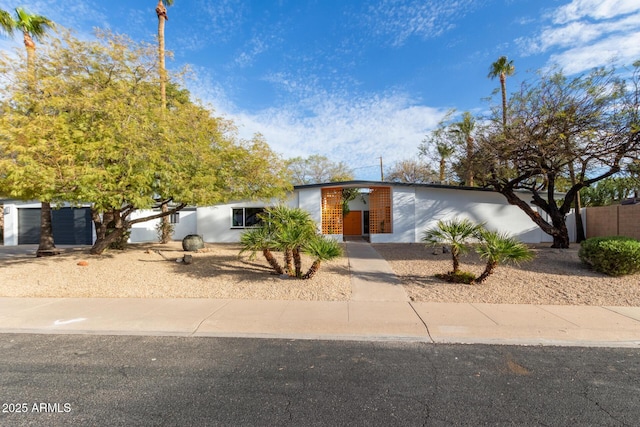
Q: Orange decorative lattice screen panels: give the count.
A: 2